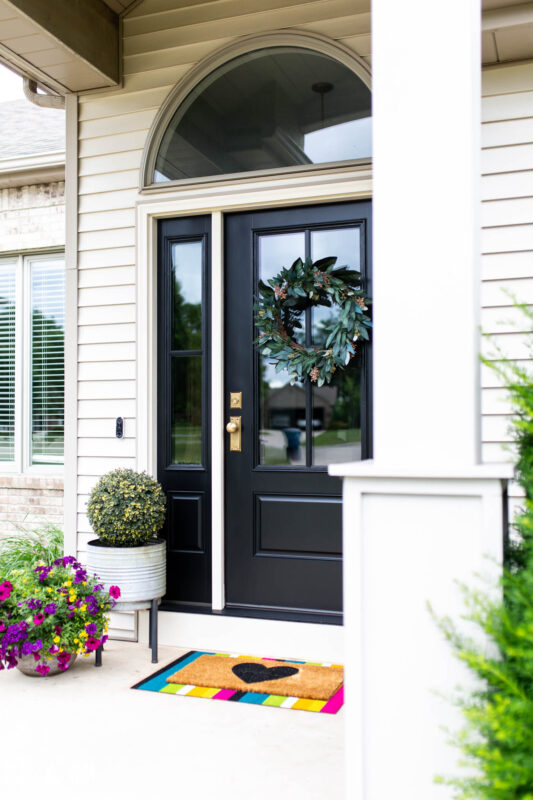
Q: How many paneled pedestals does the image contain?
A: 1